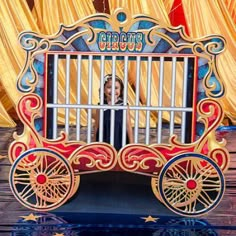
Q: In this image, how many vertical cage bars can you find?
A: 12